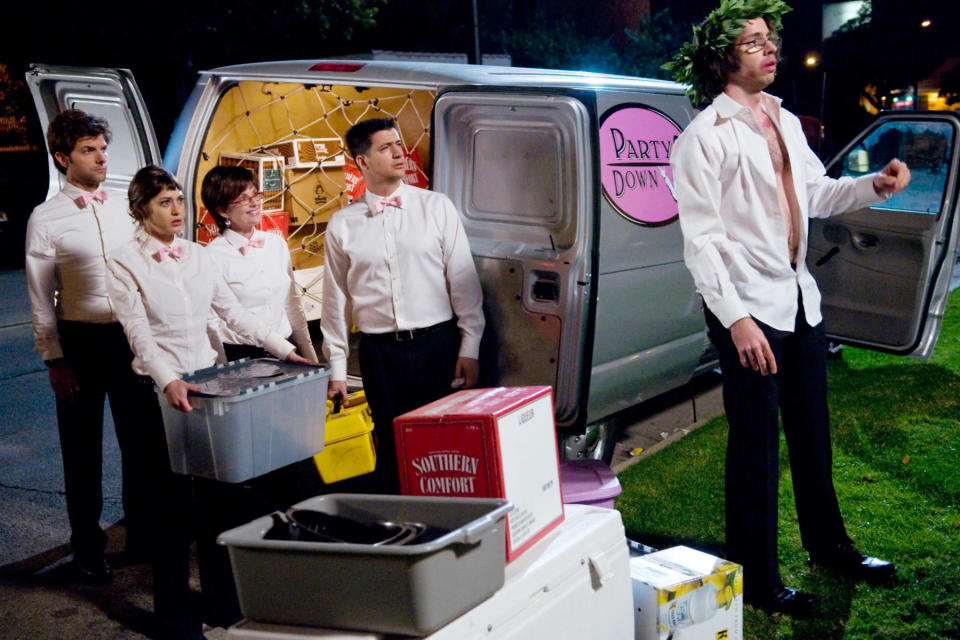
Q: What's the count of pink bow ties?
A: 4